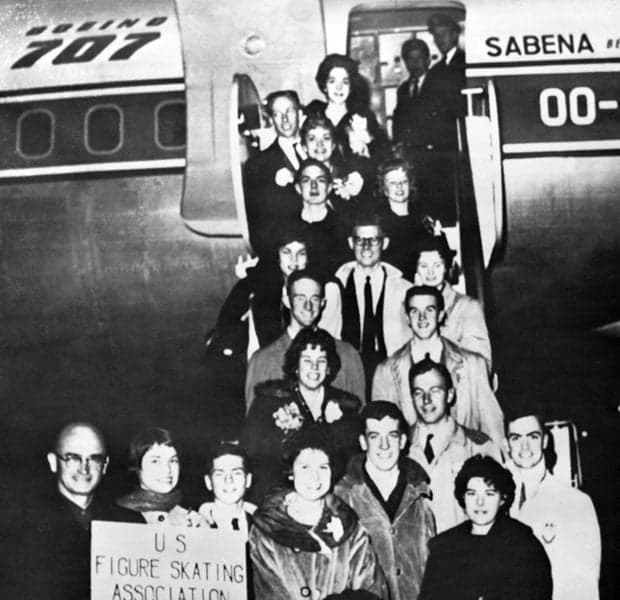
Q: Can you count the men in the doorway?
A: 2